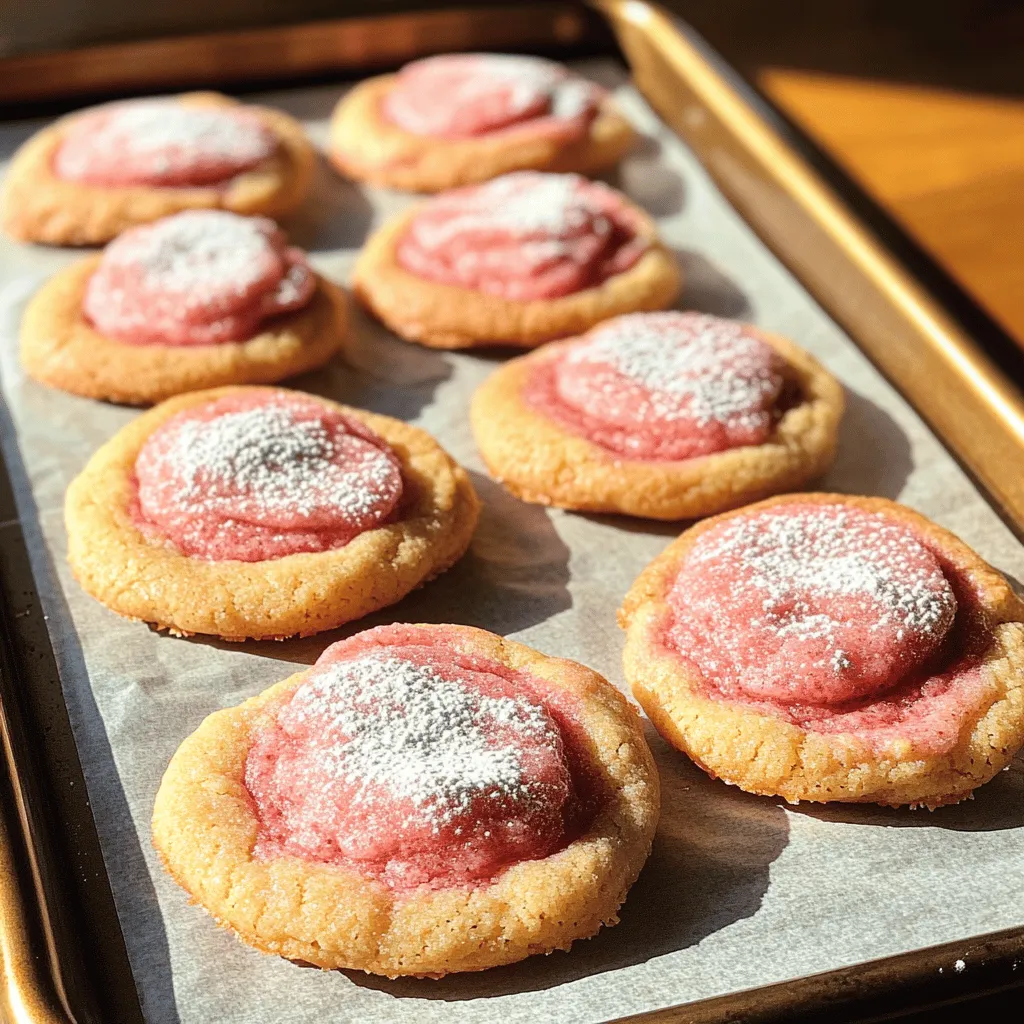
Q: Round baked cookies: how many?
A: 8